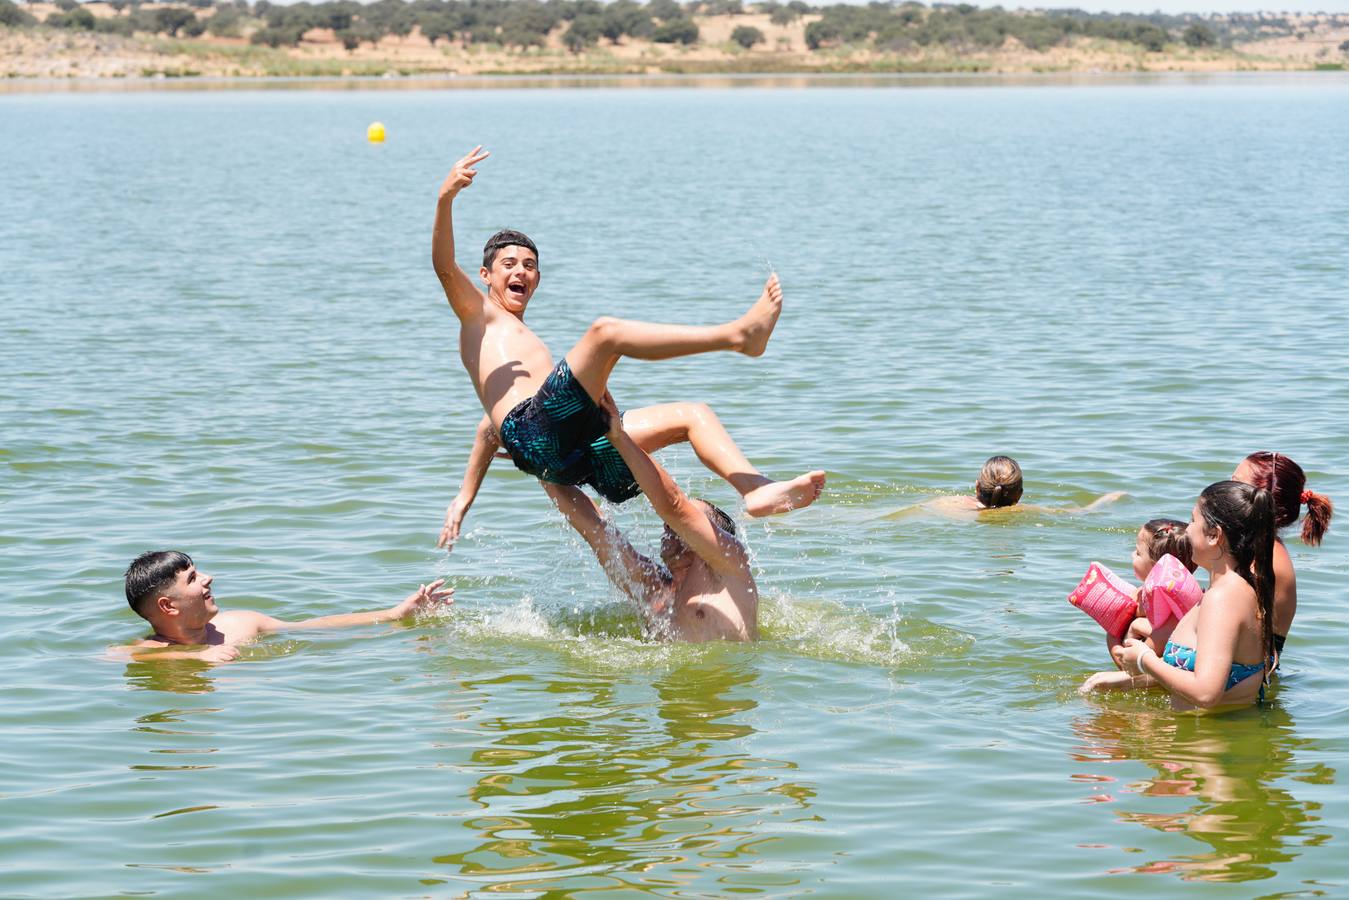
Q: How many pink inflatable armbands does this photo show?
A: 2